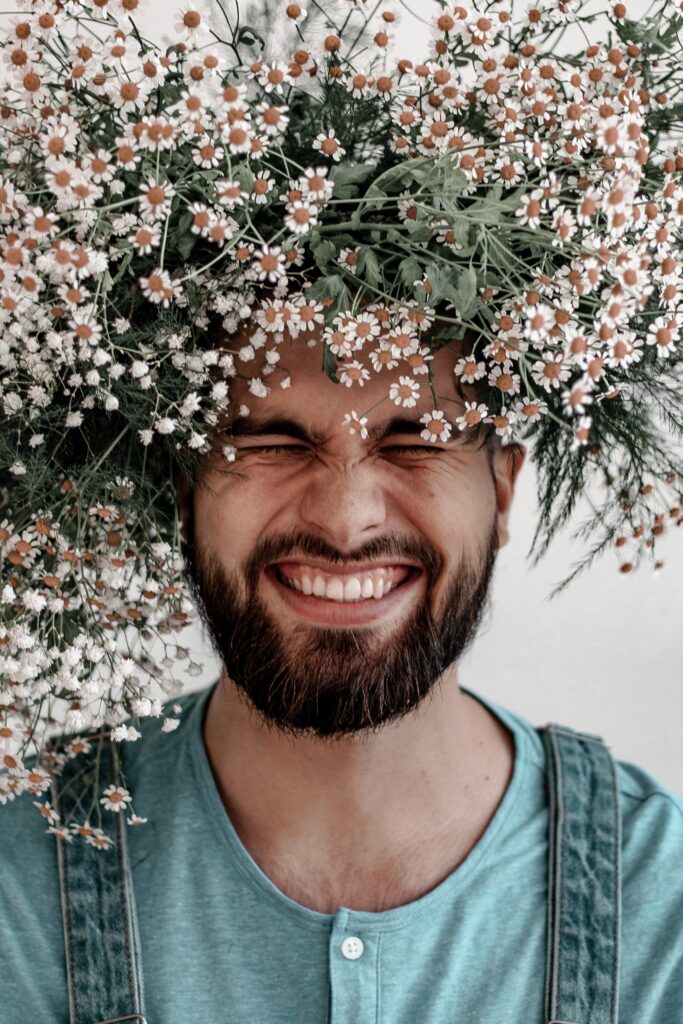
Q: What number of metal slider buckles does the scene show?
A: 2